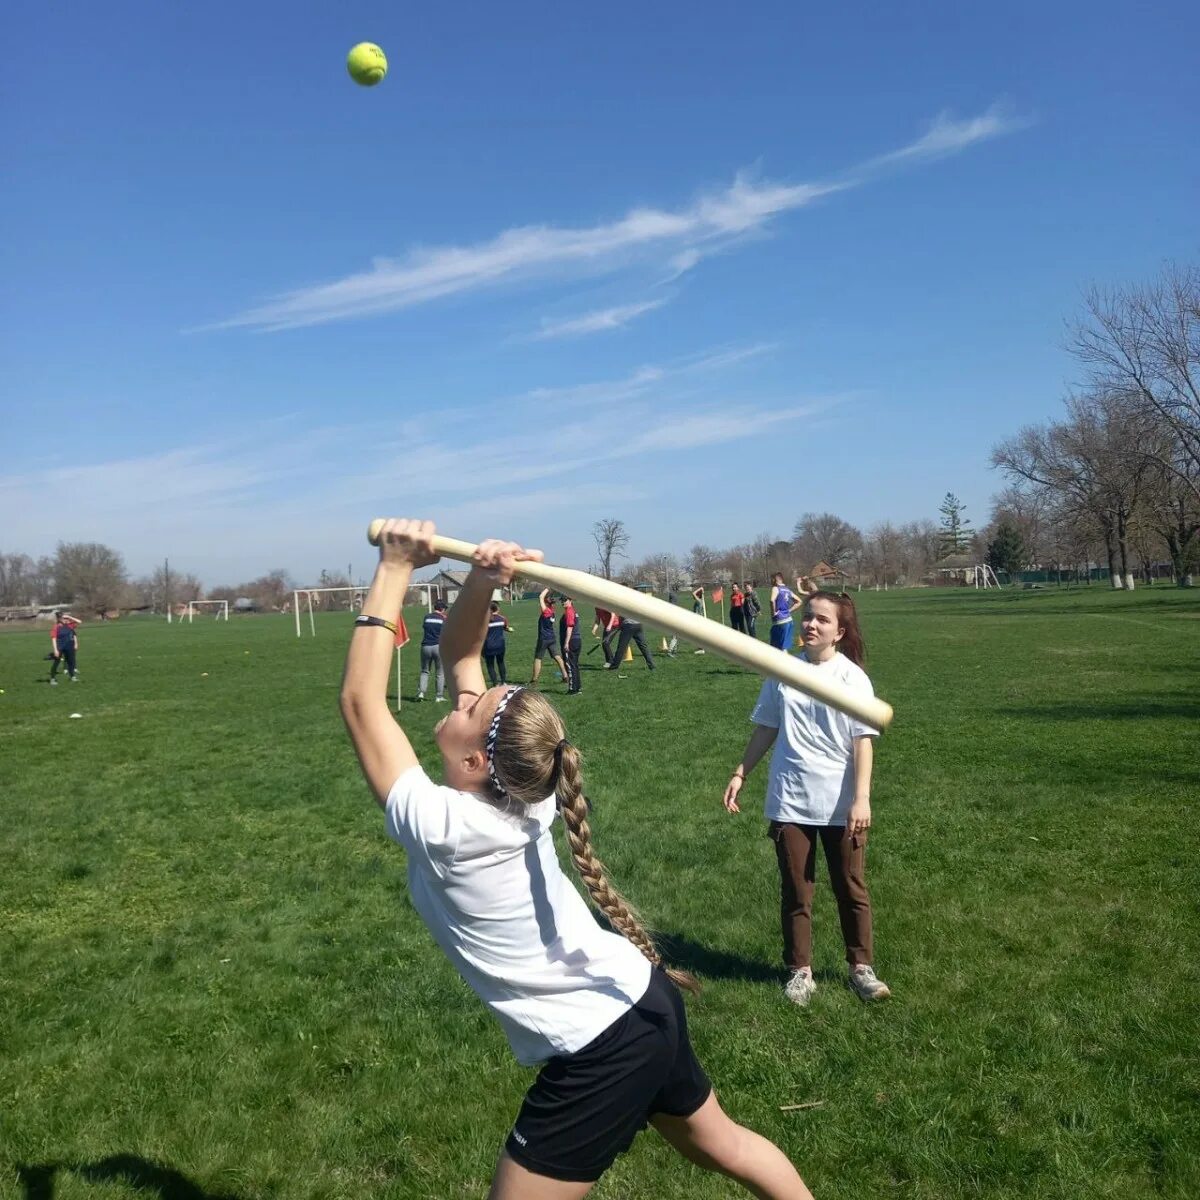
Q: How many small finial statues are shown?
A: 0